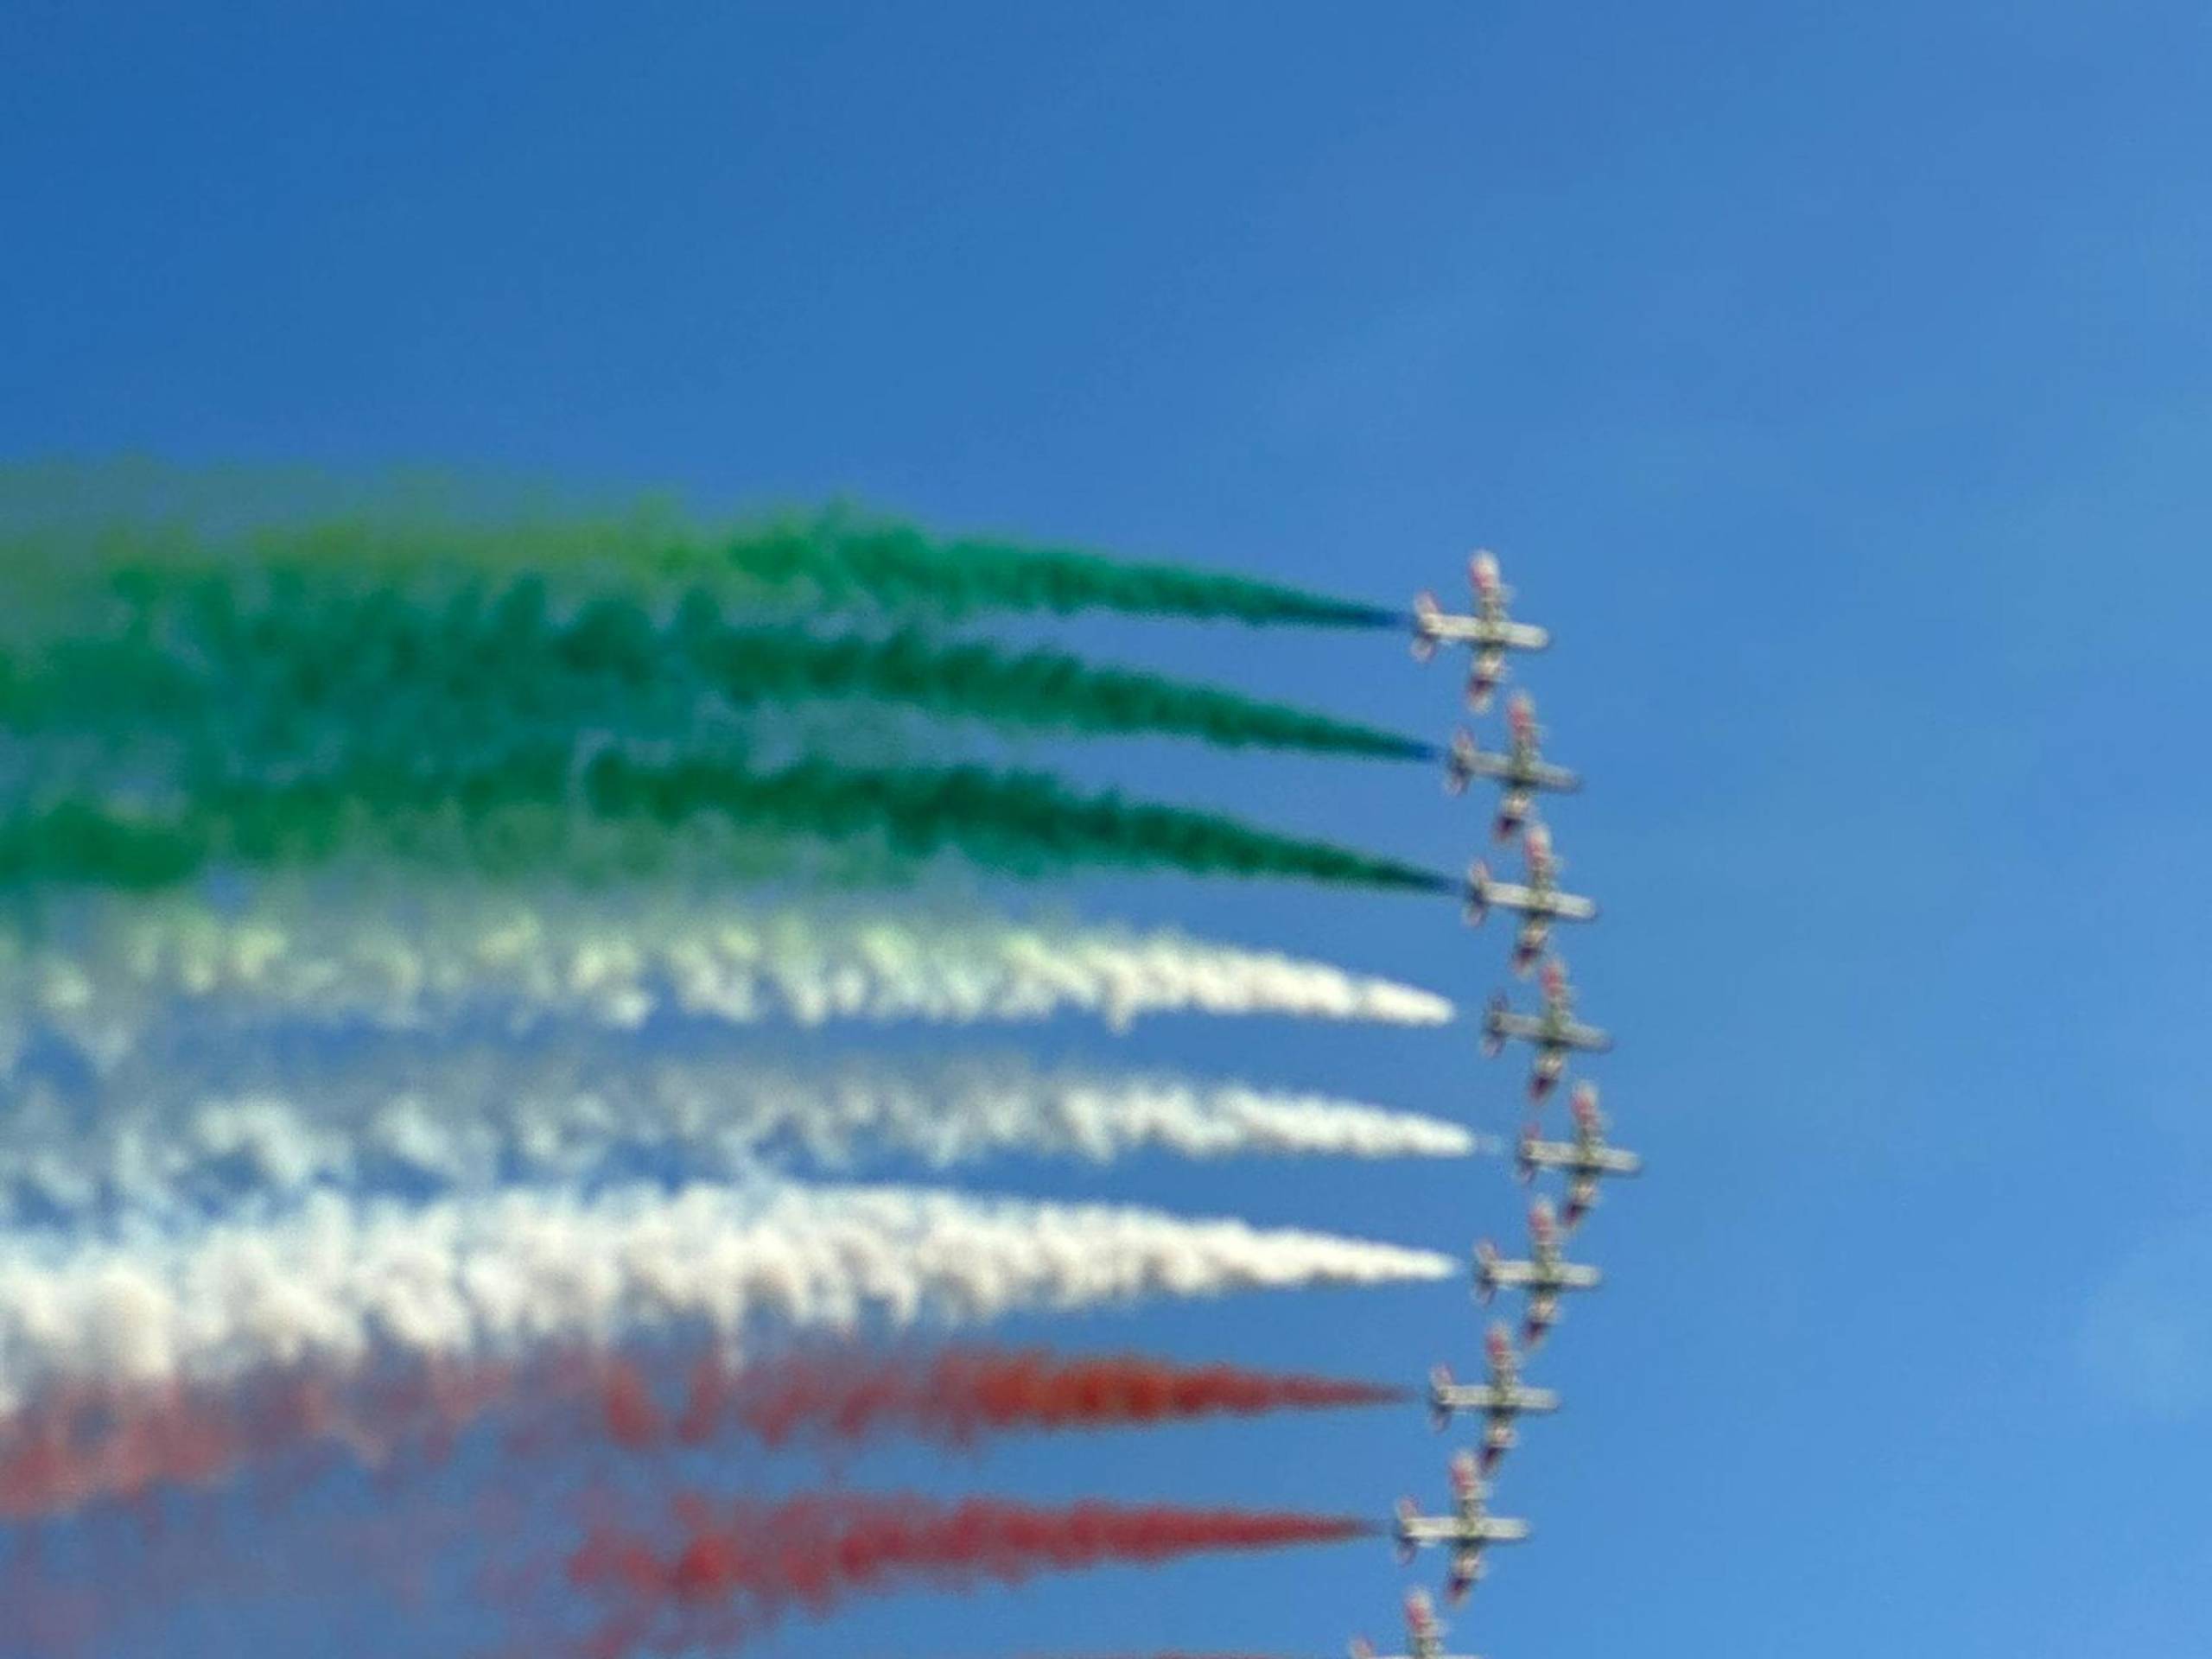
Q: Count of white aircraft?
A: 9